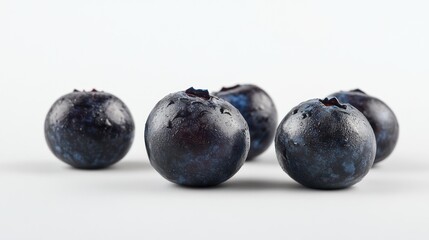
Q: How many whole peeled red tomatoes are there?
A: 0